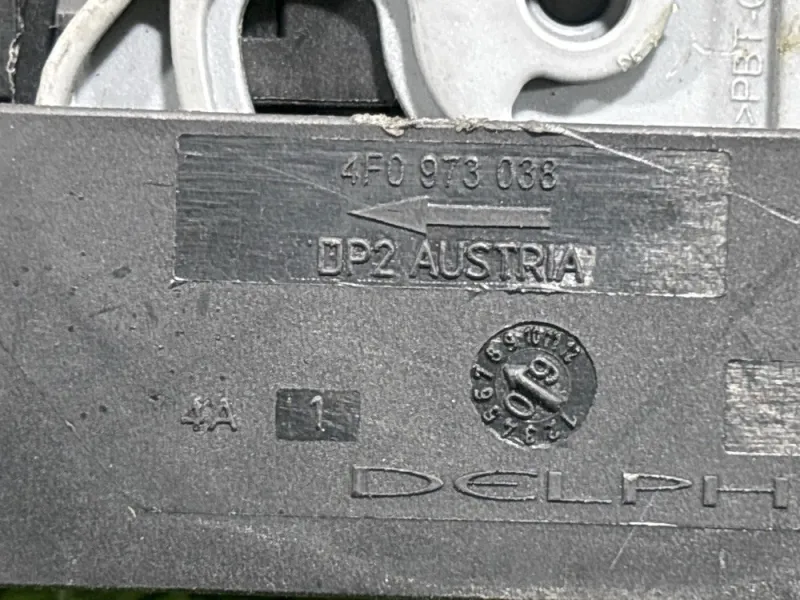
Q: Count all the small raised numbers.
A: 12